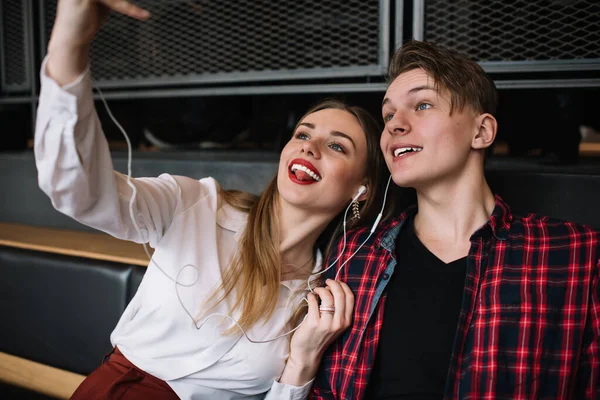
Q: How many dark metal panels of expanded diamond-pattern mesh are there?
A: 3